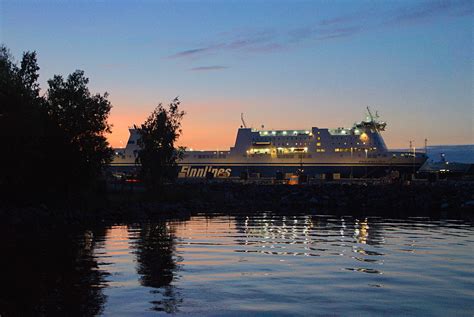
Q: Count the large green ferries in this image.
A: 0